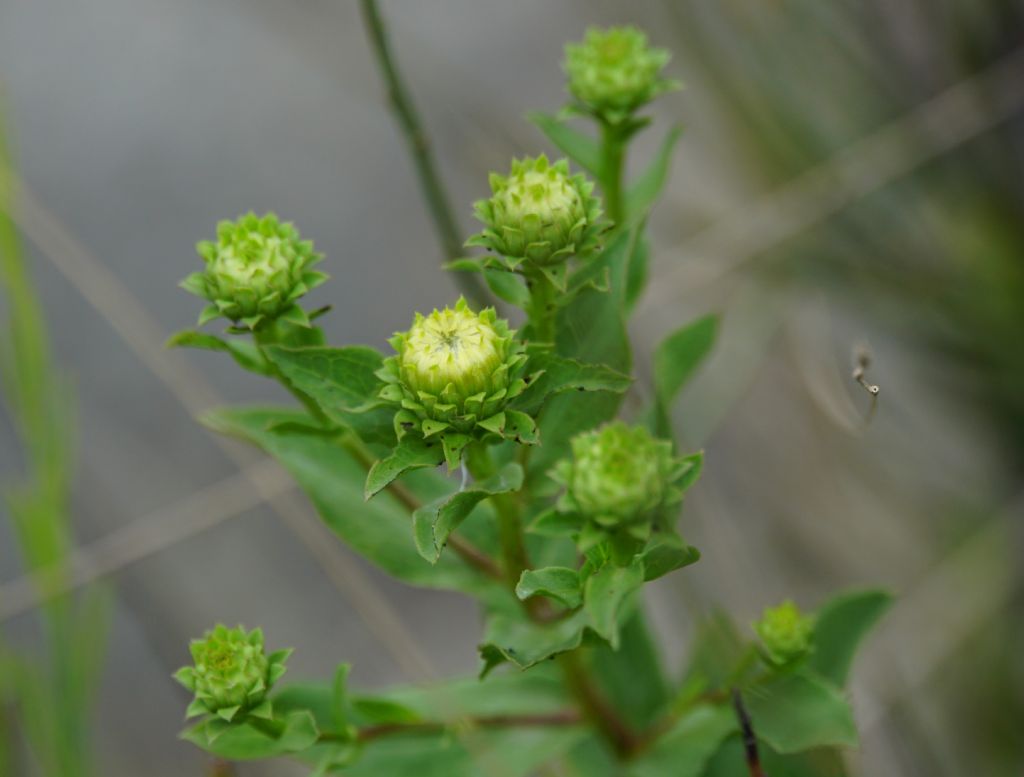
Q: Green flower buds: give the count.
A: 7